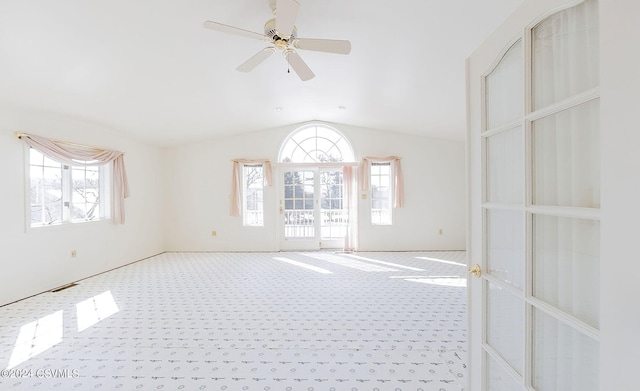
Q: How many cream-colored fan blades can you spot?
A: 5